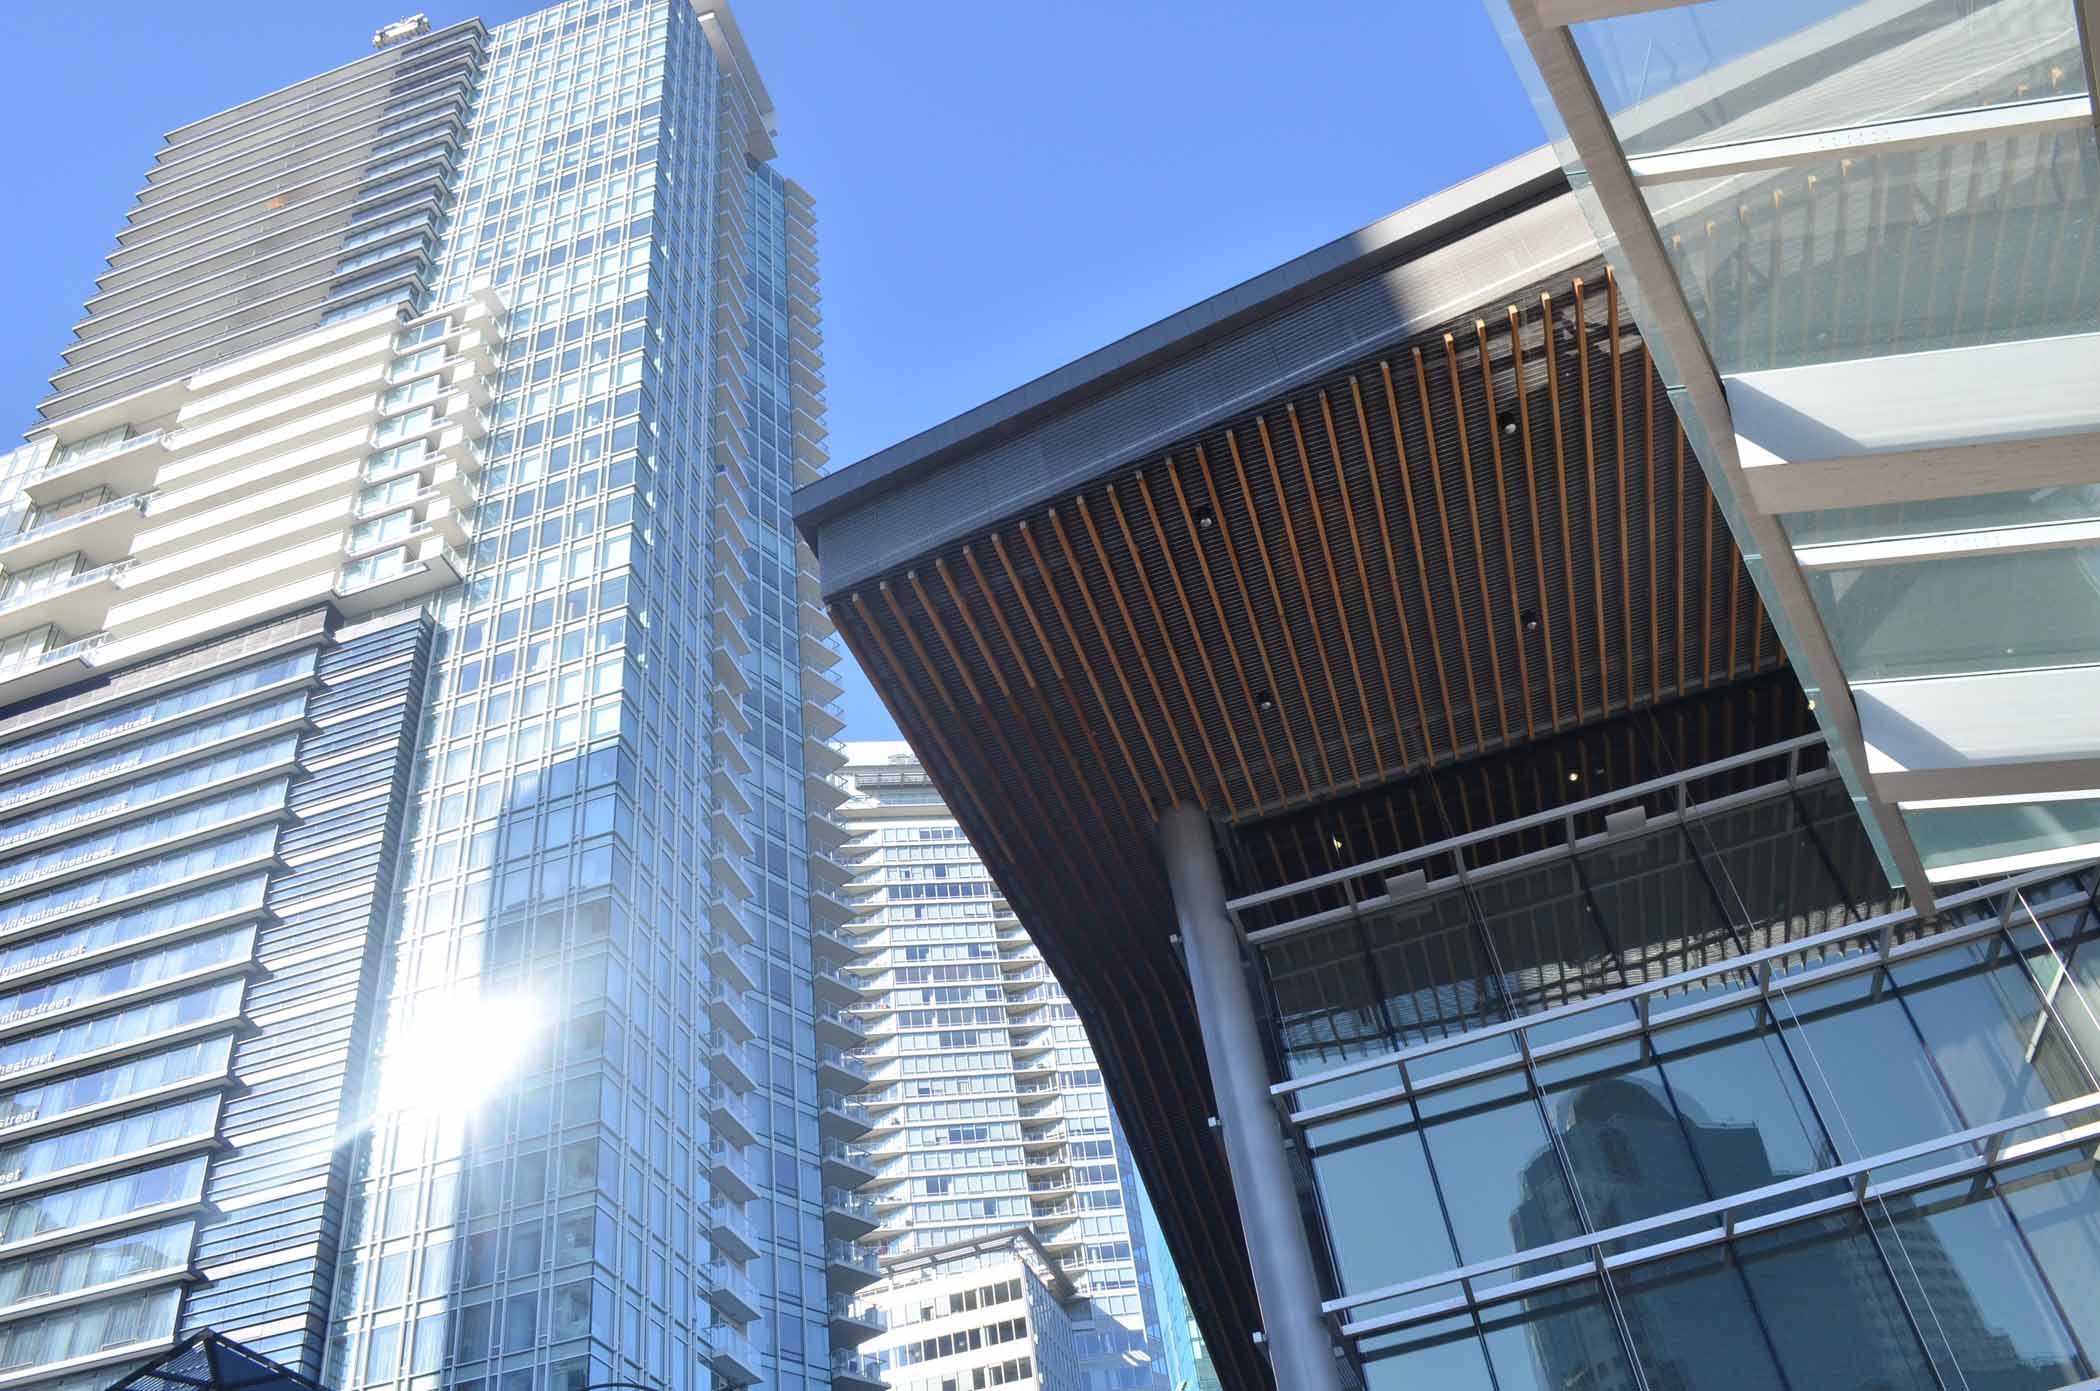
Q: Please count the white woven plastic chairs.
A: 0